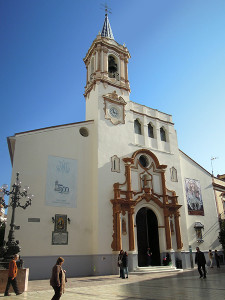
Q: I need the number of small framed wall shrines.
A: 2